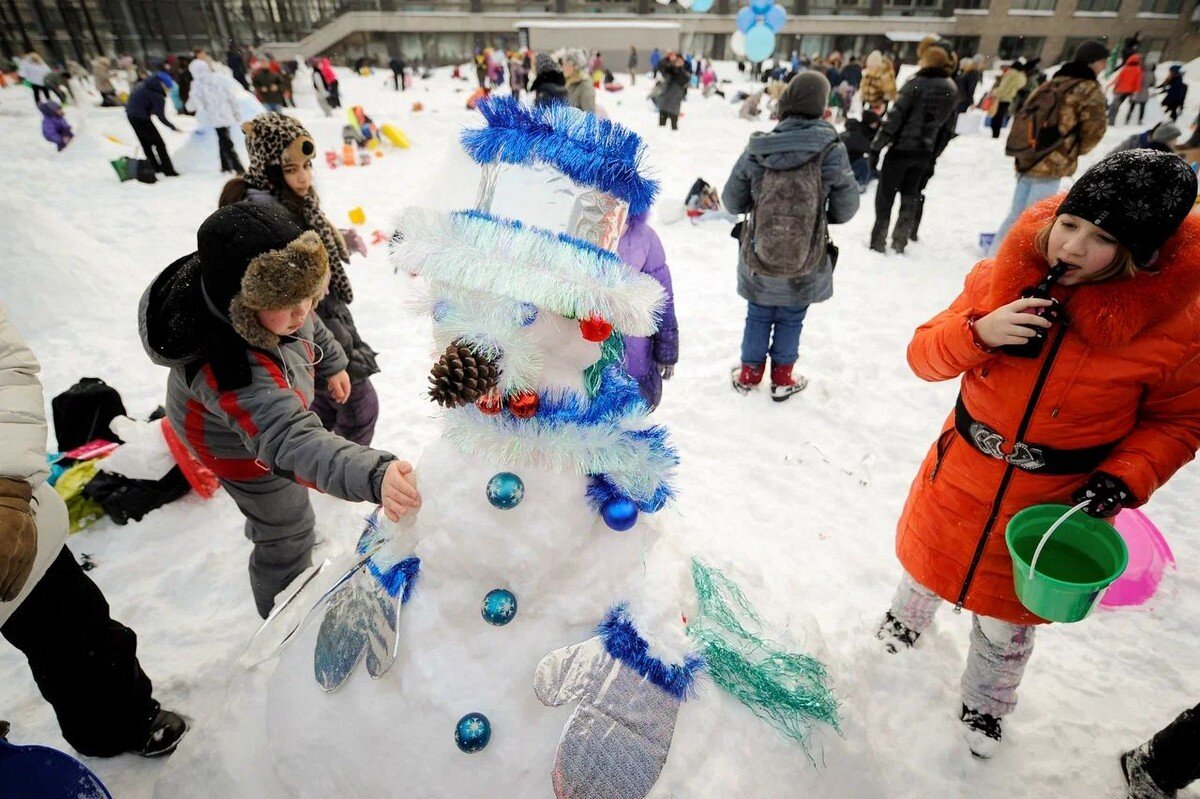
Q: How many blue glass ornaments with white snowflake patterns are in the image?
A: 3